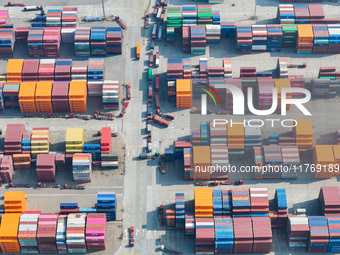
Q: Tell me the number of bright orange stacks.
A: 15